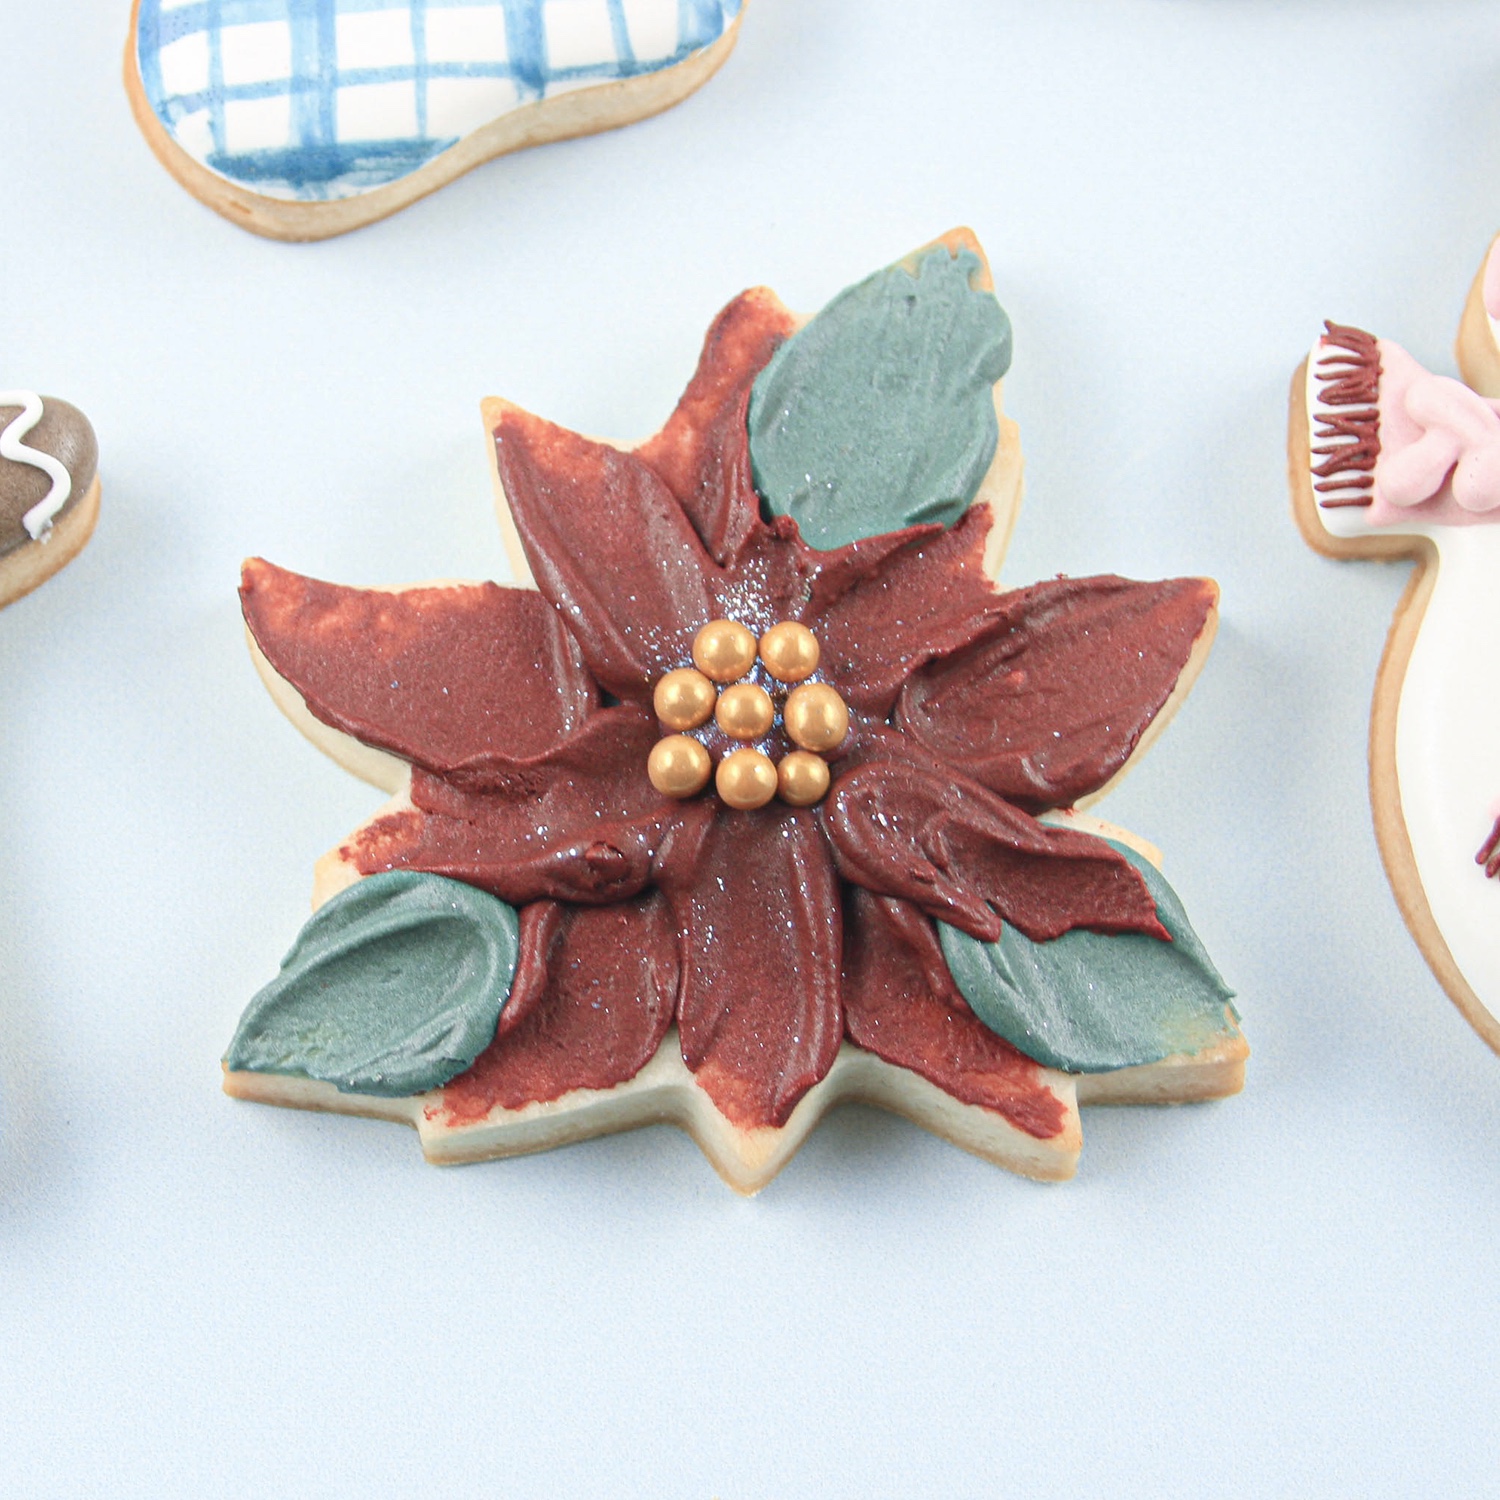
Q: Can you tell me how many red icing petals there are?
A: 10